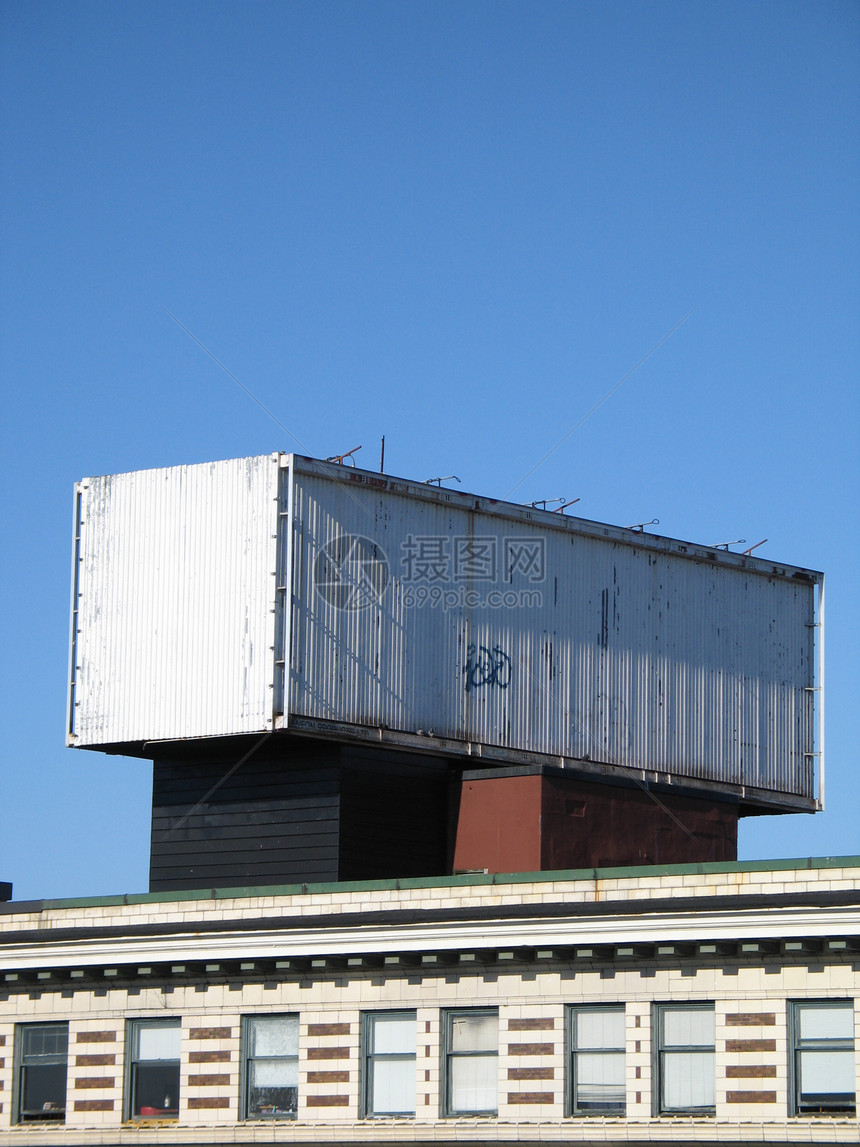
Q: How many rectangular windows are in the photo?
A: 8